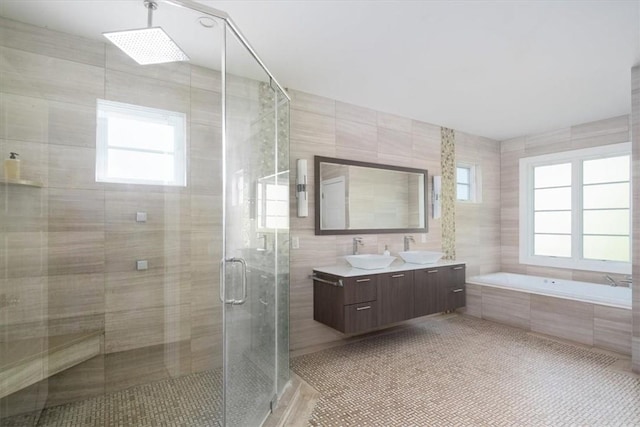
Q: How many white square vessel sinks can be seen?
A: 2